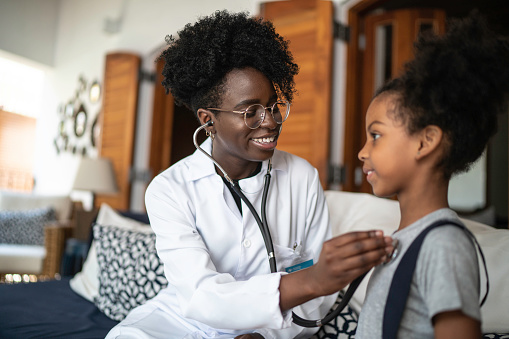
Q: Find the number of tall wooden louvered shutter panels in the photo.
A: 2